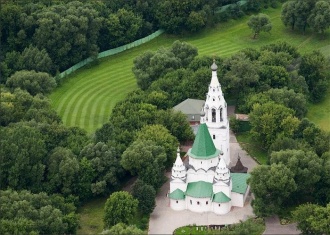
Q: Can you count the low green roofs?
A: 4